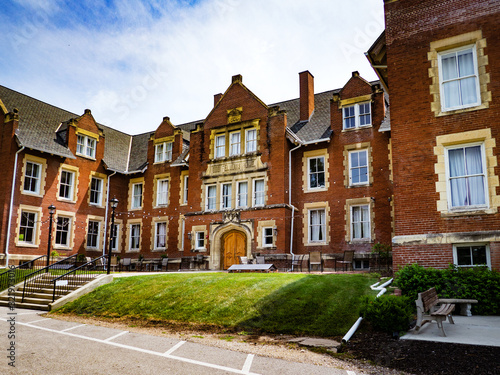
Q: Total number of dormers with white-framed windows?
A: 3